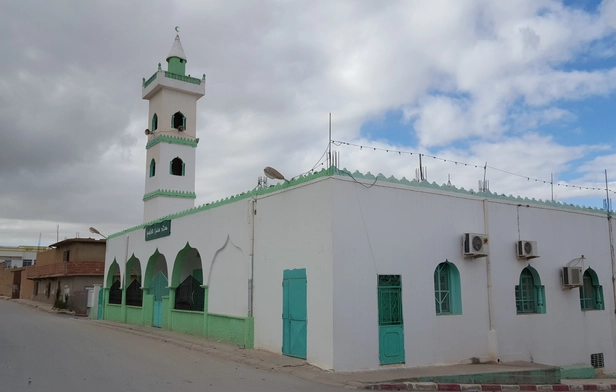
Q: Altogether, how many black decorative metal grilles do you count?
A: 3